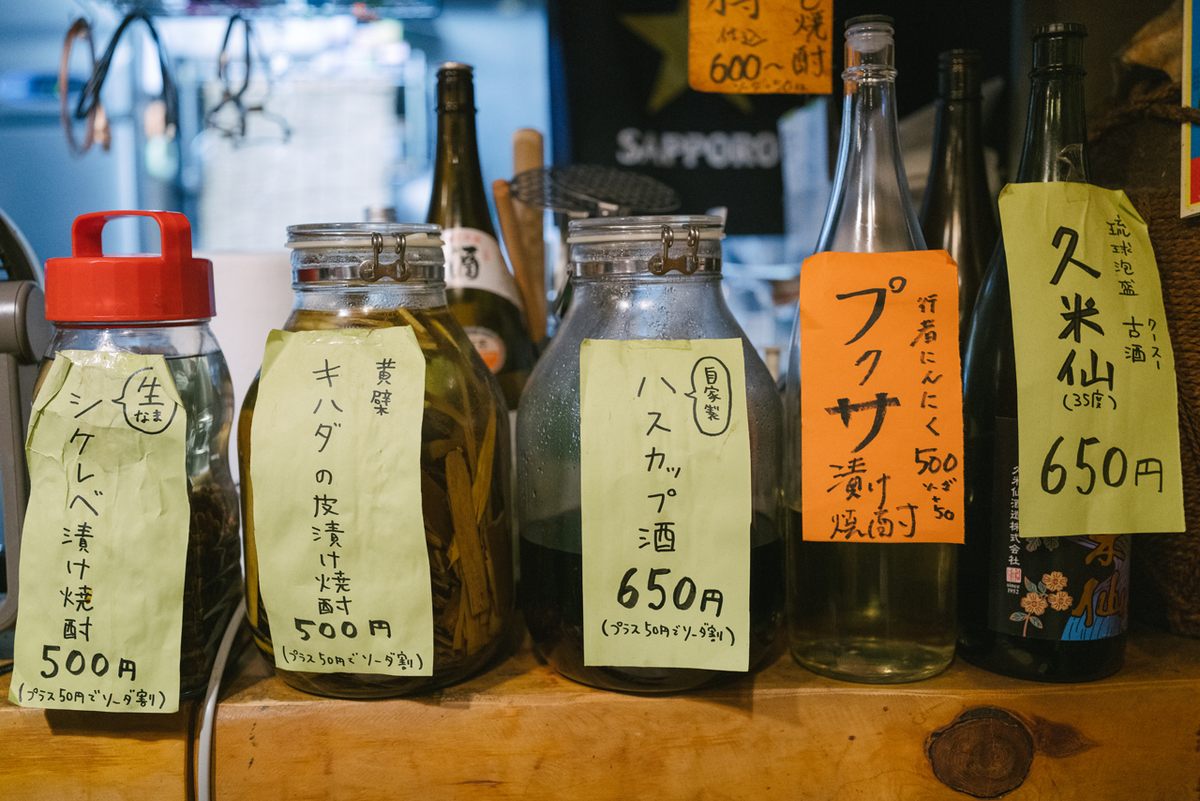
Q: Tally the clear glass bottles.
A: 1